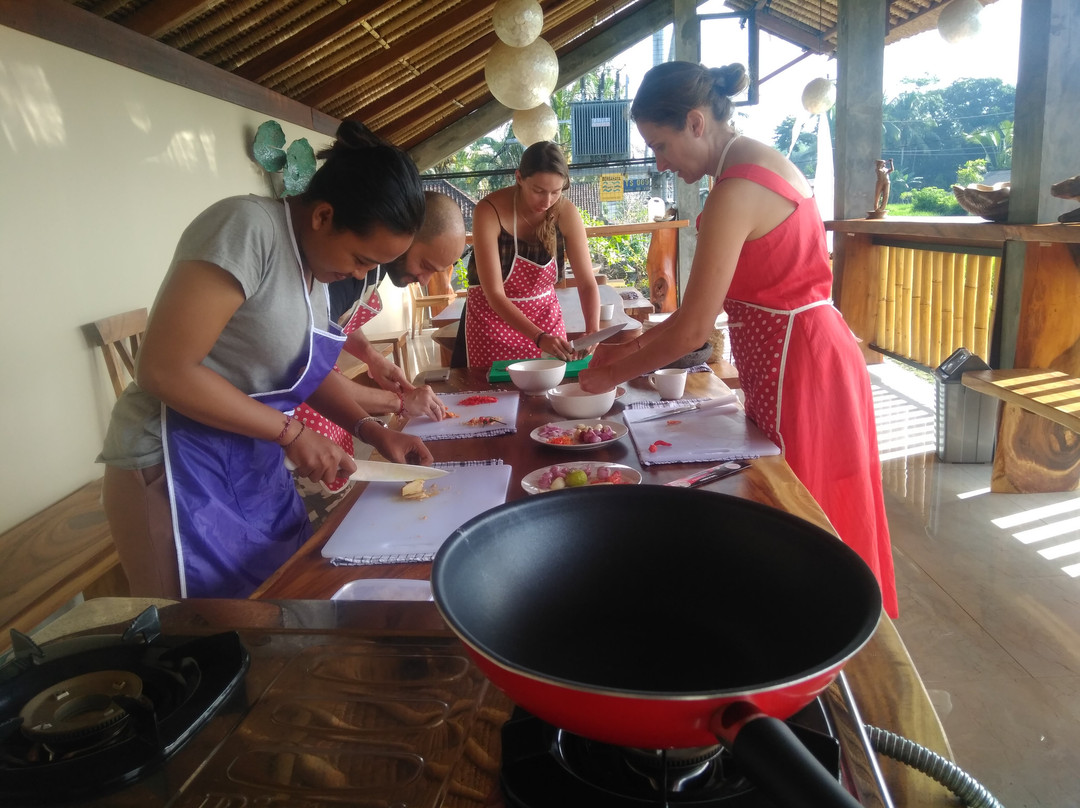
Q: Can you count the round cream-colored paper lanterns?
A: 5